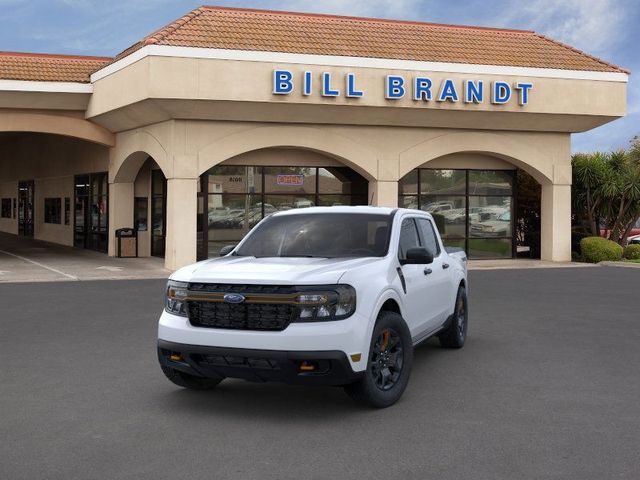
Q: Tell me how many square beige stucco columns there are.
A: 4